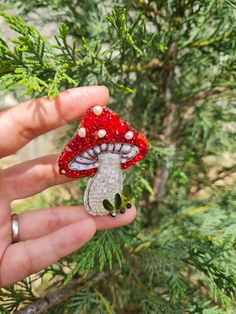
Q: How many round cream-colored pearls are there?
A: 4